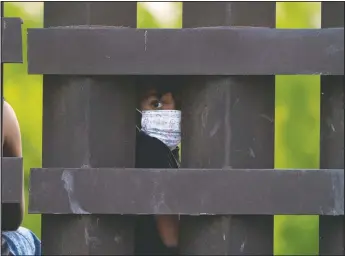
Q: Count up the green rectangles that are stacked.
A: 3